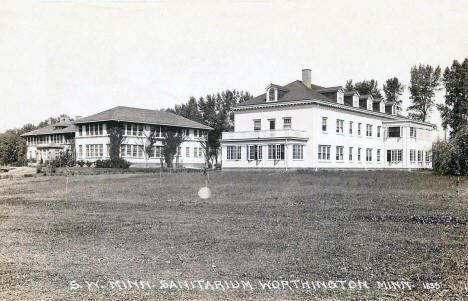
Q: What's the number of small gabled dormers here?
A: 6